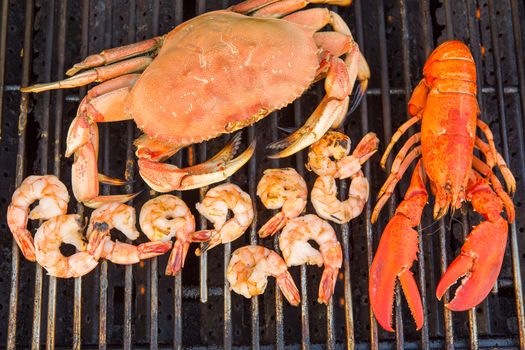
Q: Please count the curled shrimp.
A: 10